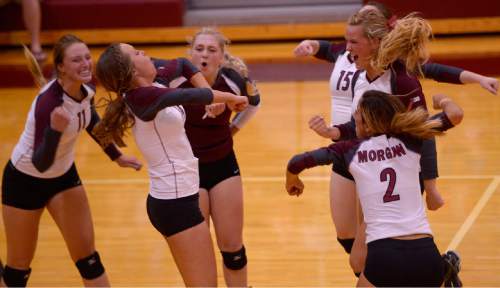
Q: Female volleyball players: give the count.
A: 6